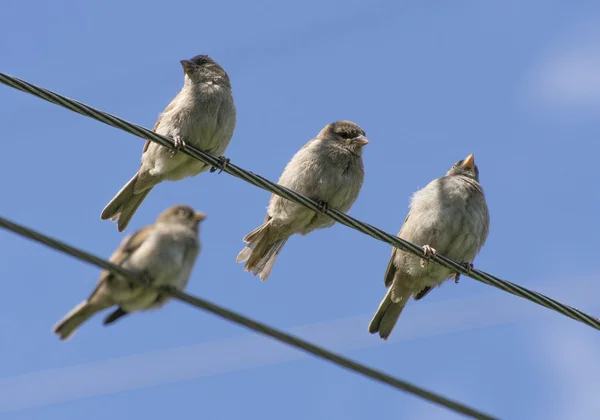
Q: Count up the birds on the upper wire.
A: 3